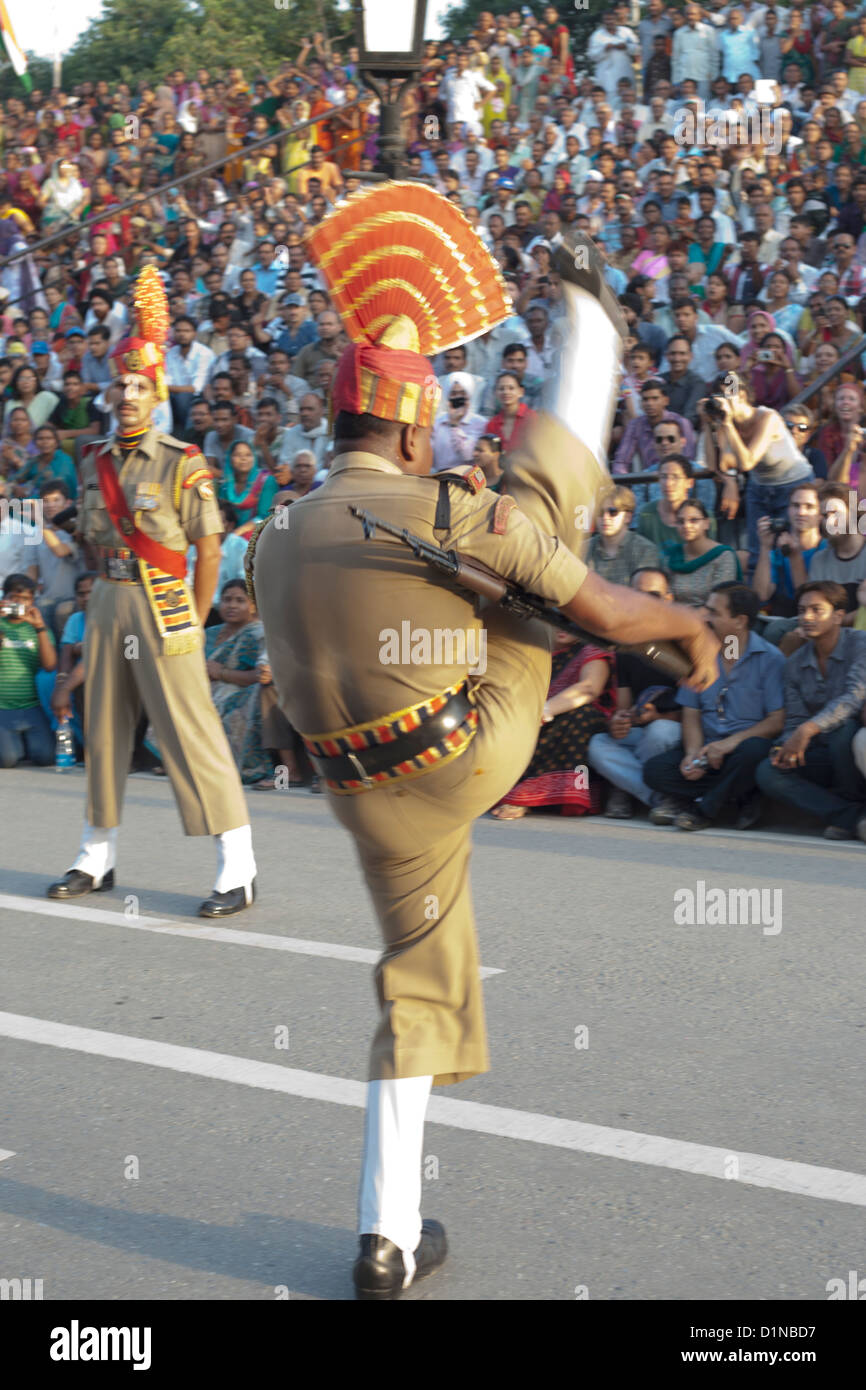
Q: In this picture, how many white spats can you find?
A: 4